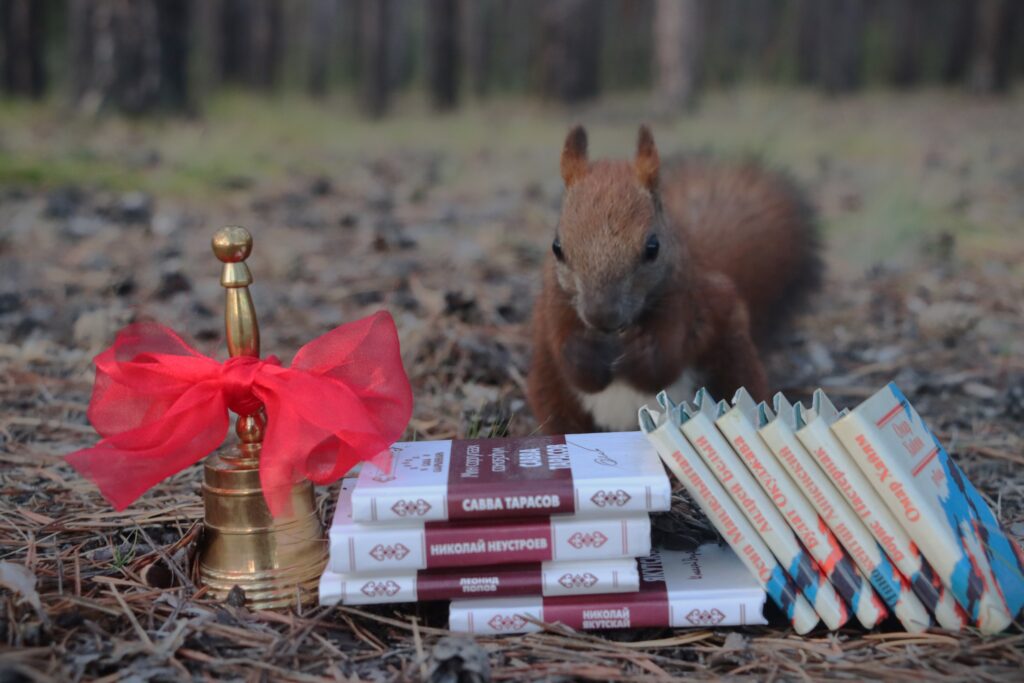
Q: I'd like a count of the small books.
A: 10